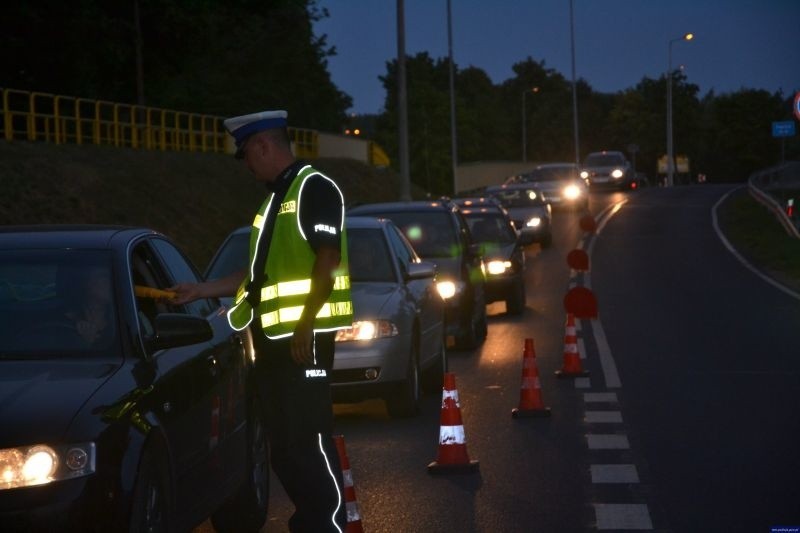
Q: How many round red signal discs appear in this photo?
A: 3